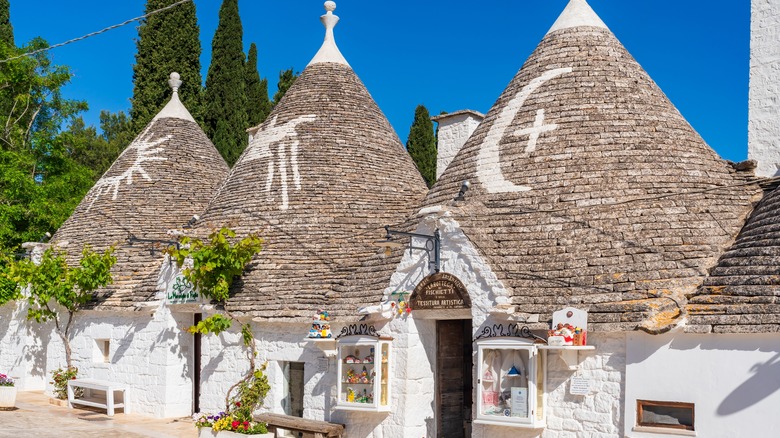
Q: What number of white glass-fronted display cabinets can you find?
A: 2